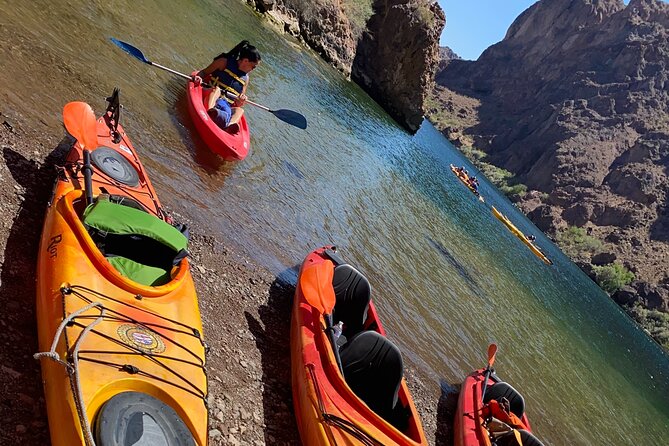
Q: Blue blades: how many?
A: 2